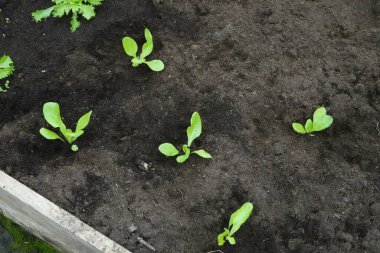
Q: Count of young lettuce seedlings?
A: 5